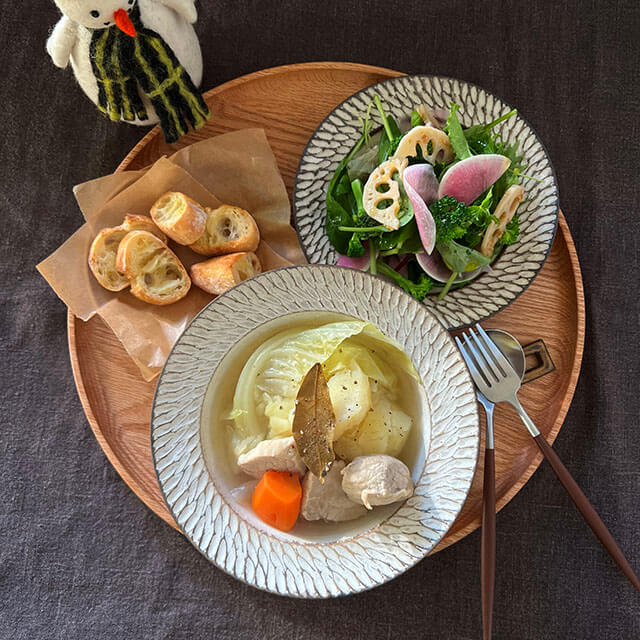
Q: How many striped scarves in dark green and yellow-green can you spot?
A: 1